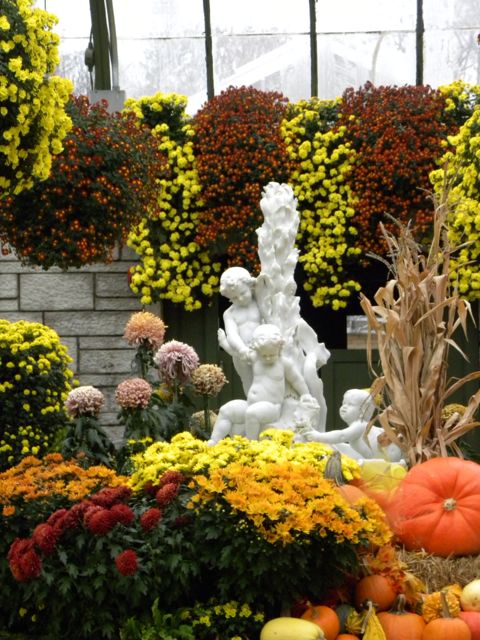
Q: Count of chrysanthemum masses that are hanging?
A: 7